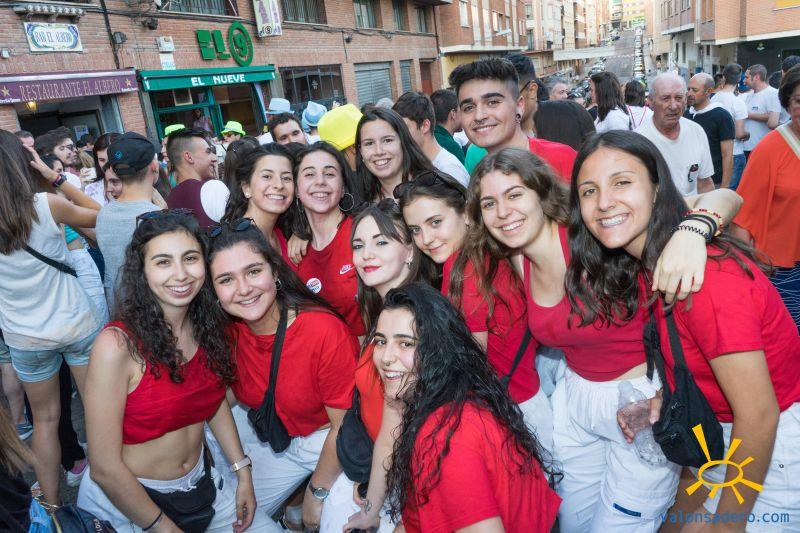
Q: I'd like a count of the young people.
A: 11